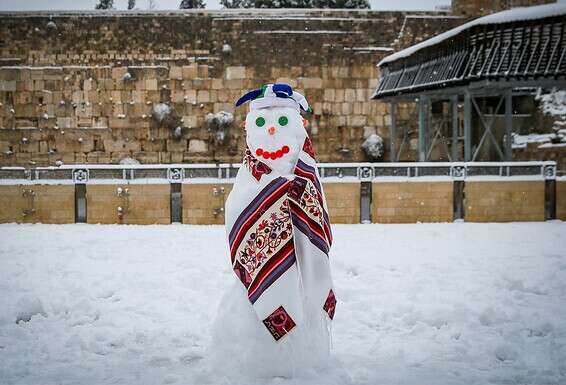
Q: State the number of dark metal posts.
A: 5